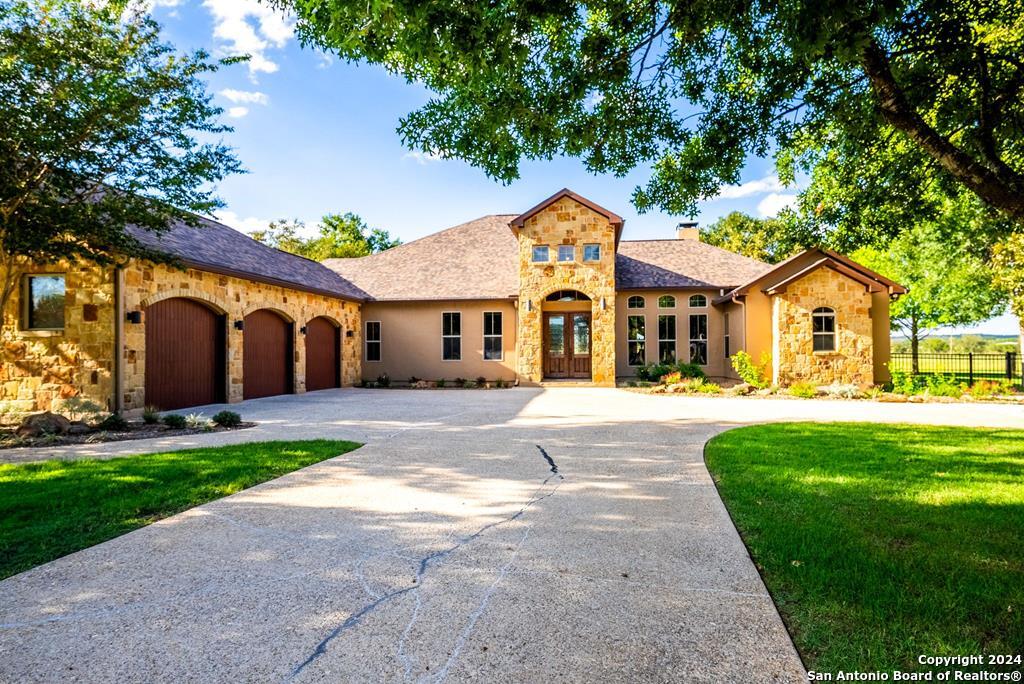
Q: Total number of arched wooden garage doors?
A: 3